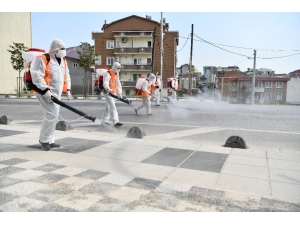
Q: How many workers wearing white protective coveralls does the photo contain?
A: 5